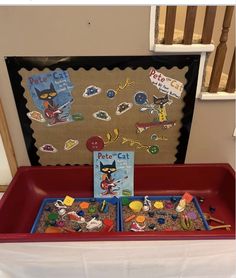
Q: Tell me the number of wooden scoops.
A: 2